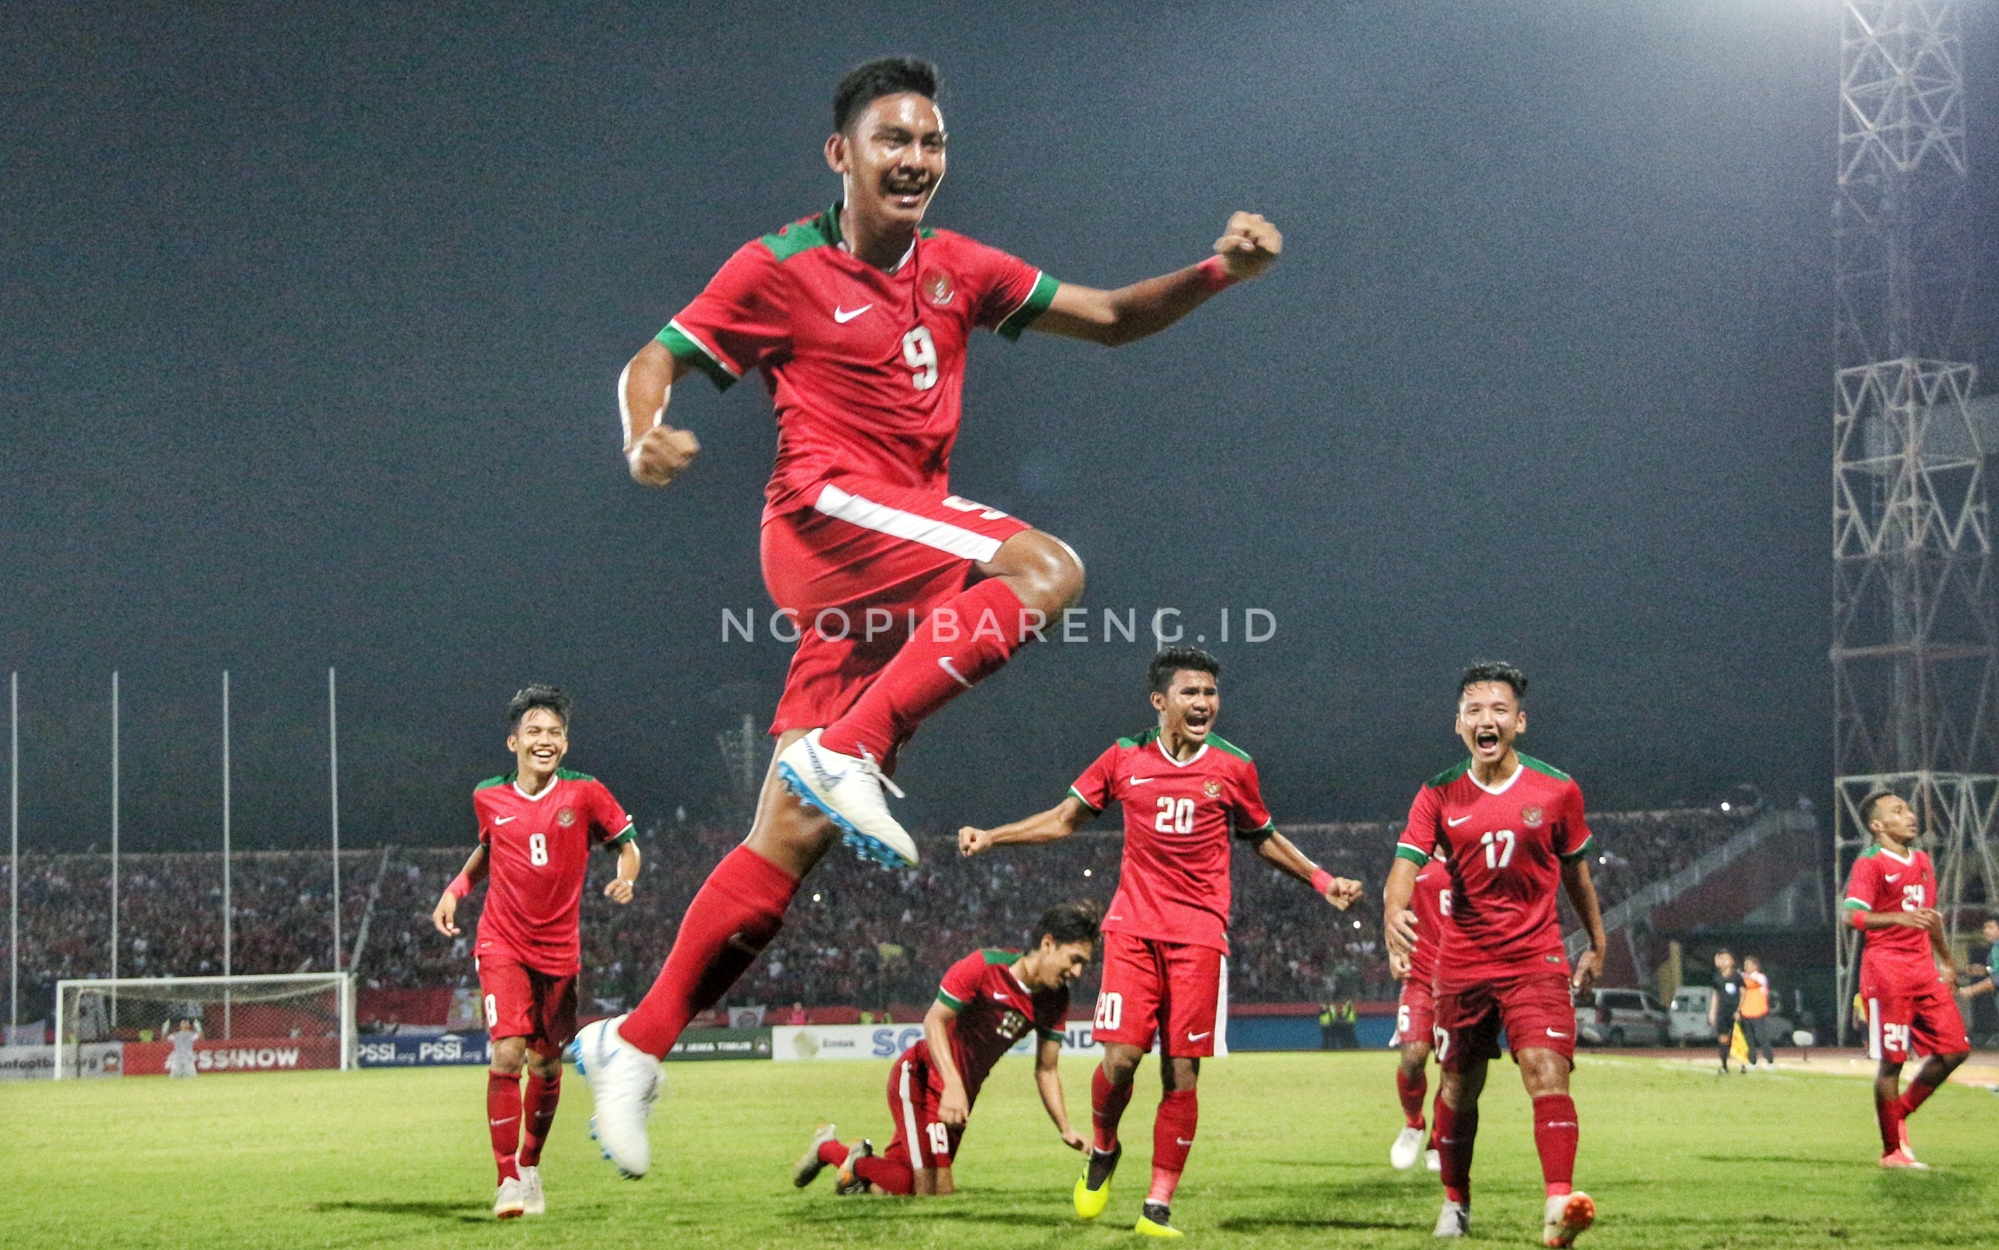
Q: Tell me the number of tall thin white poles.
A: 4